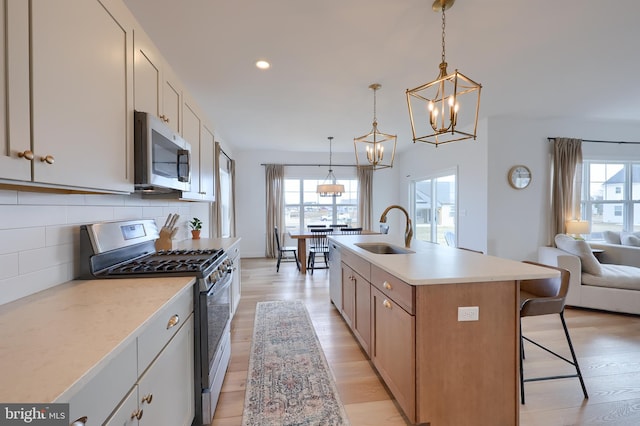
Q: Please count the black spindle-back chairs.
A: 5